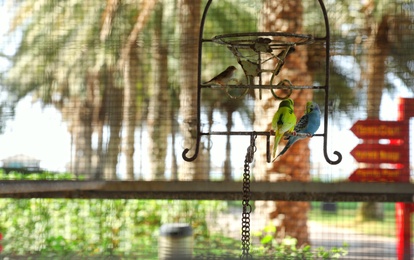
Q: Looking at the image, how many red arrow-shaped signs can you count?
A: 3